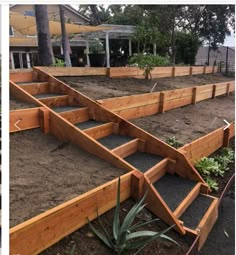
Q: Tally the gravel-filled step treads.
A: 8